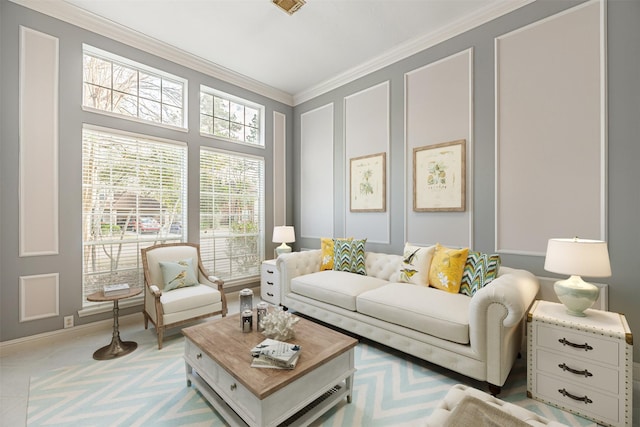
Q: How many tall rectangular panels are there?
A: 6